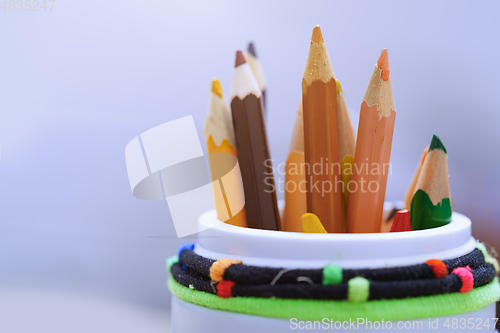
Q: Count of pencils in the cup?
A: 11